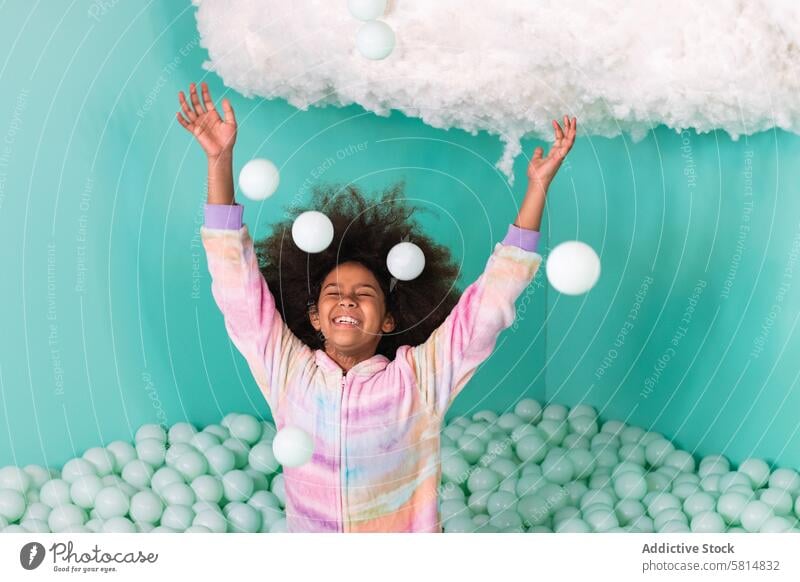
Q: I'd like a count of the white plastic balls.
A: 7